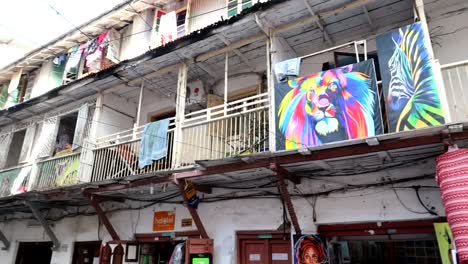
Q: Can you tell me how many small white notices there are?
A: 2